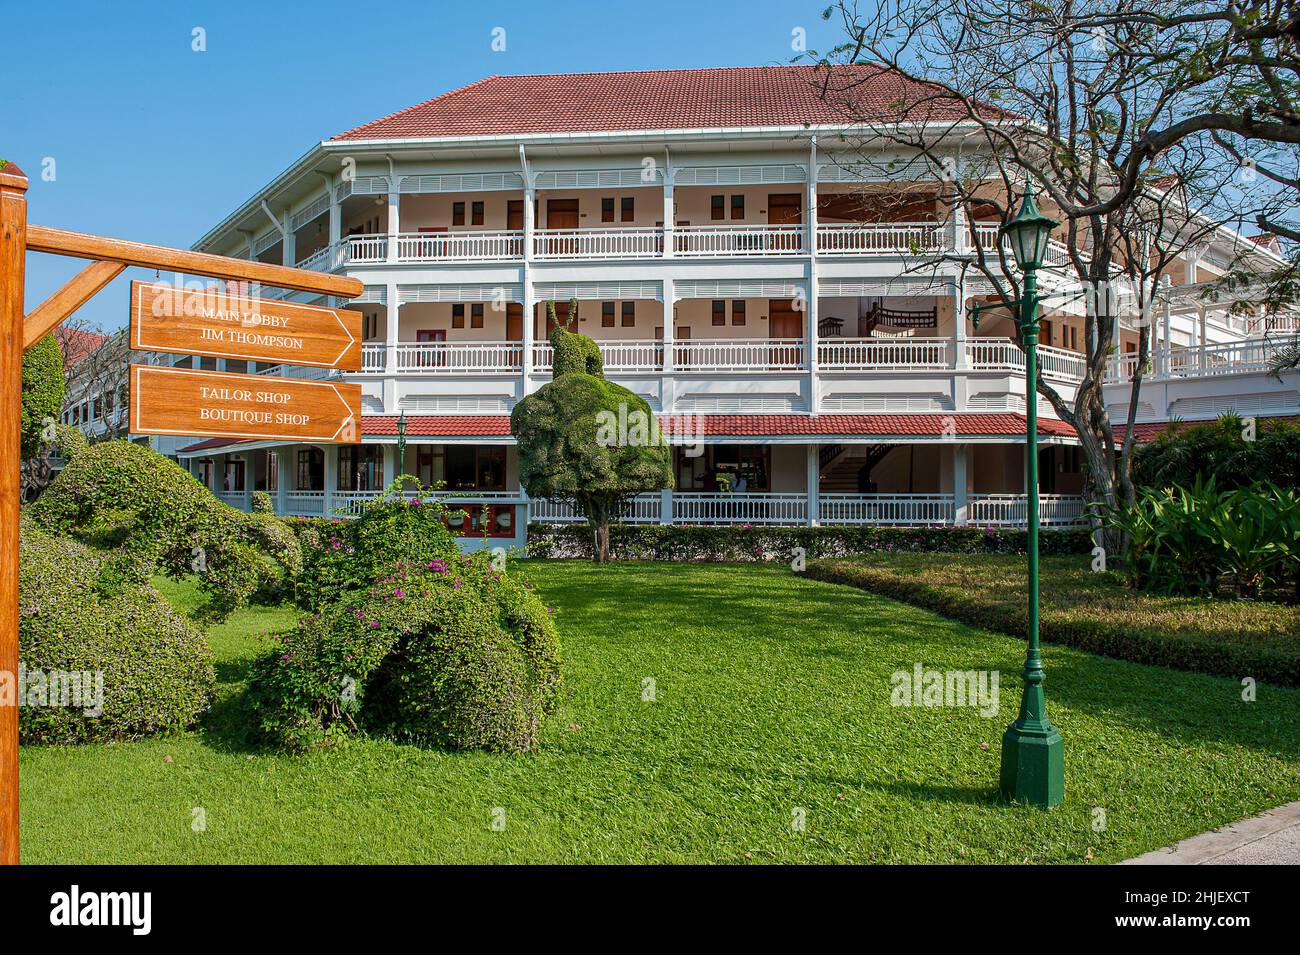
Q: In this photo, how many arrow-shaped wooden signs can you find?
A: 2